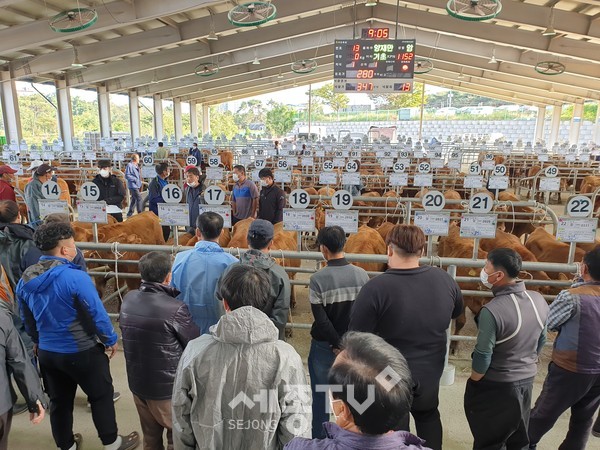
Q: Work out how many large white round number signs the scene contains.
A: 9